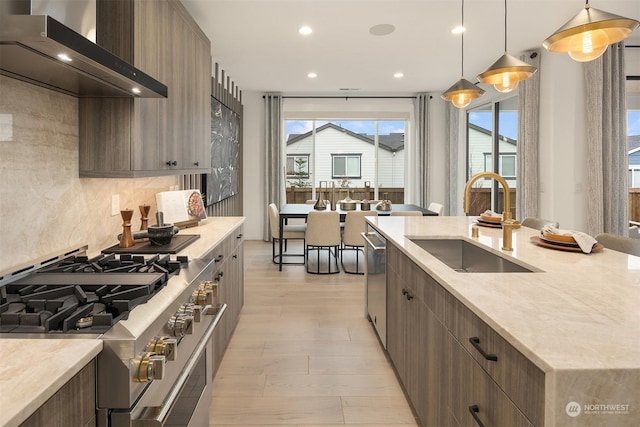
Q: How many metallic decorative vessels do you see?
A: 5